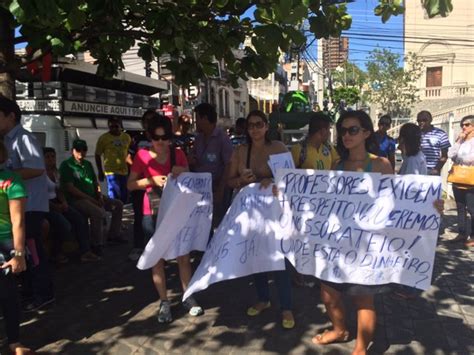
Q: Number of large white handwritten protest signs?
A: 3